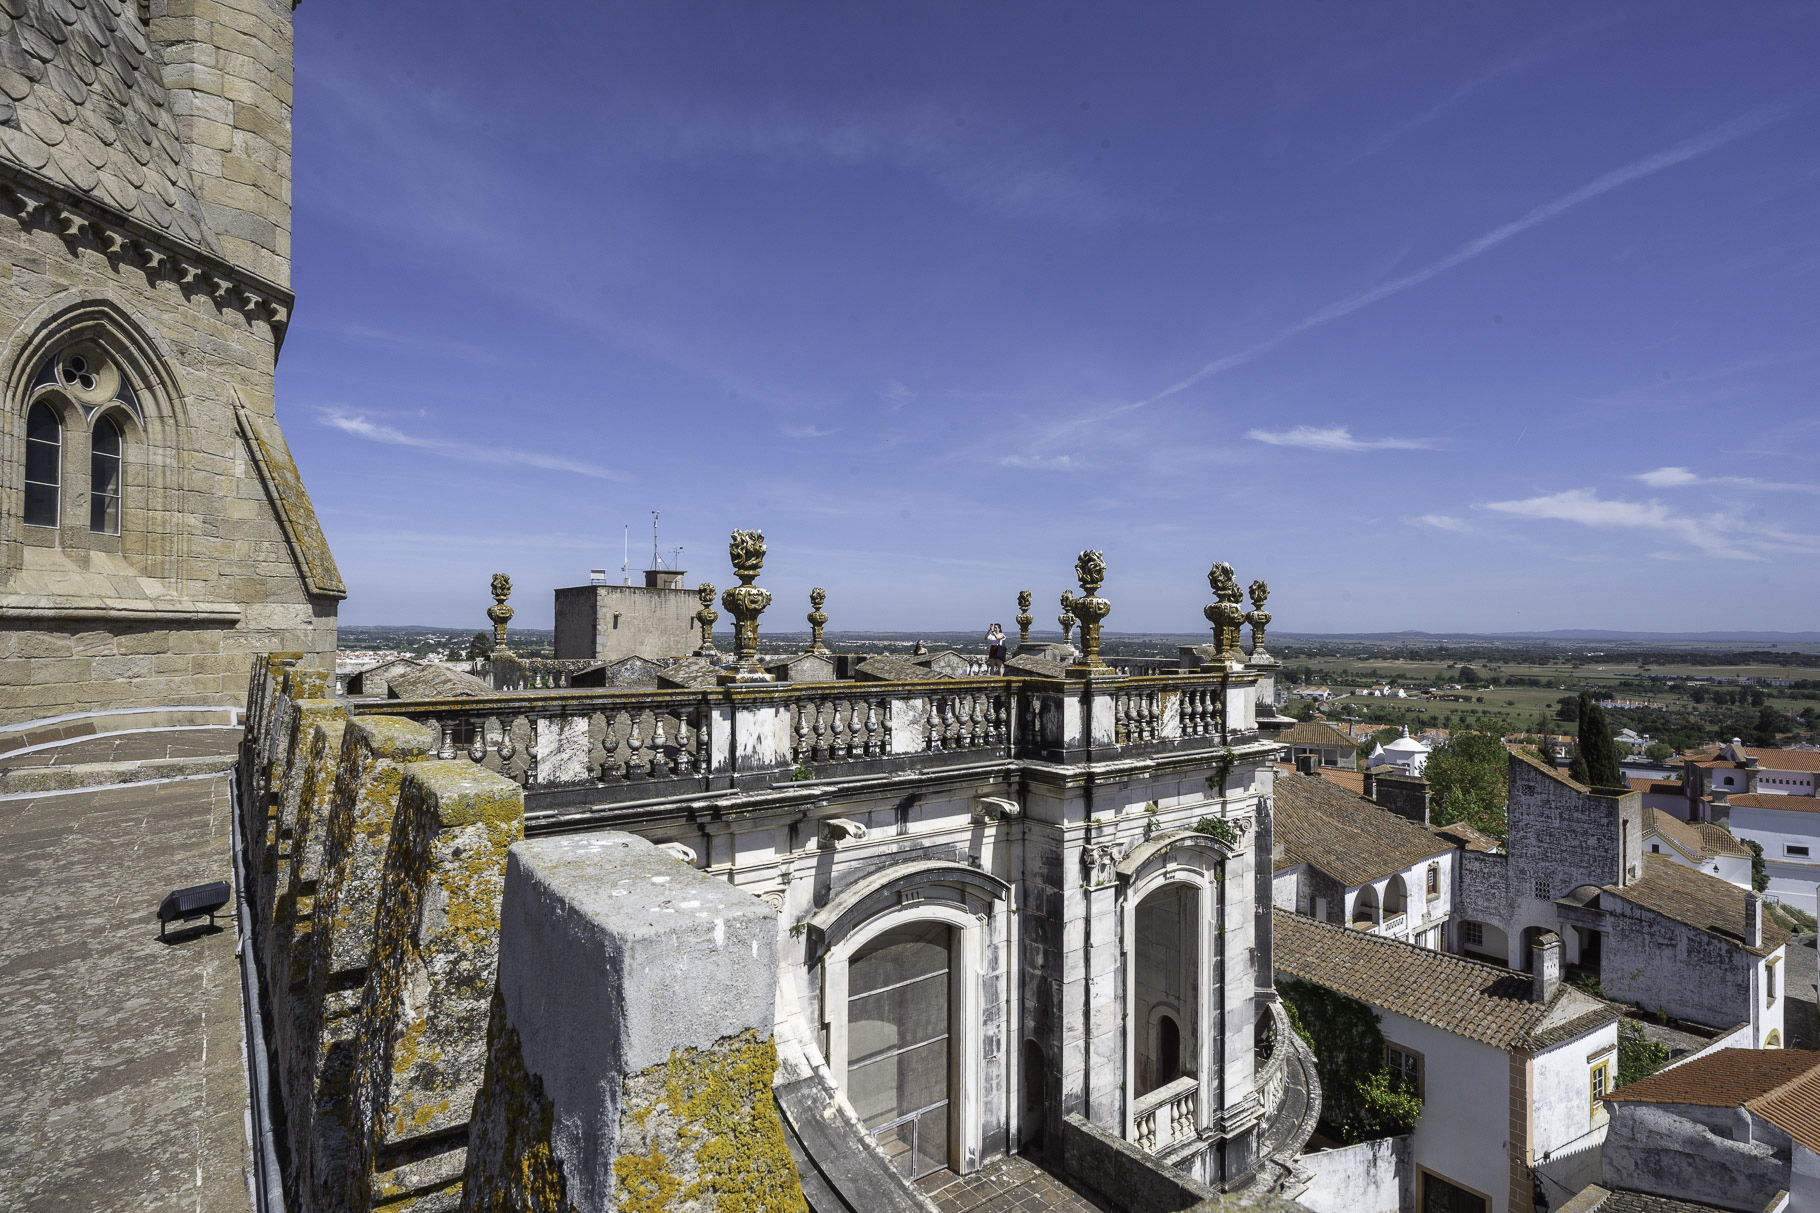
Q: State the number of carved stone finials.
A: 10